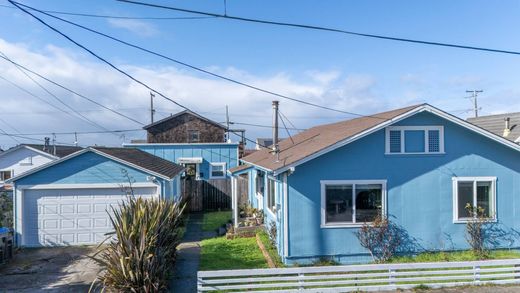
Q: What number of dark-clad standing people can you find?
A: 0